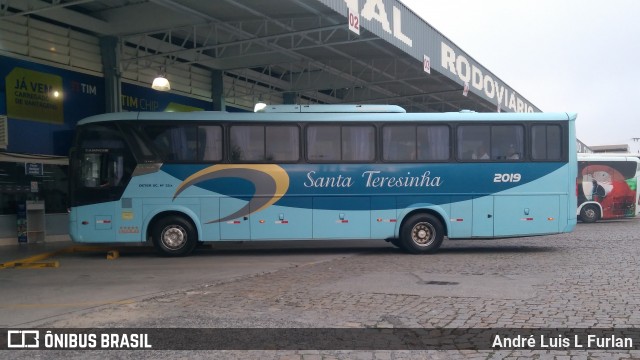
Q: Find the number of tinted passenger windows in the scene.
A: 6